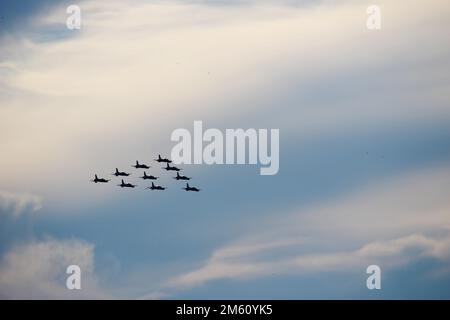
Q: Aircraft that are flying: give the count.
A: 10